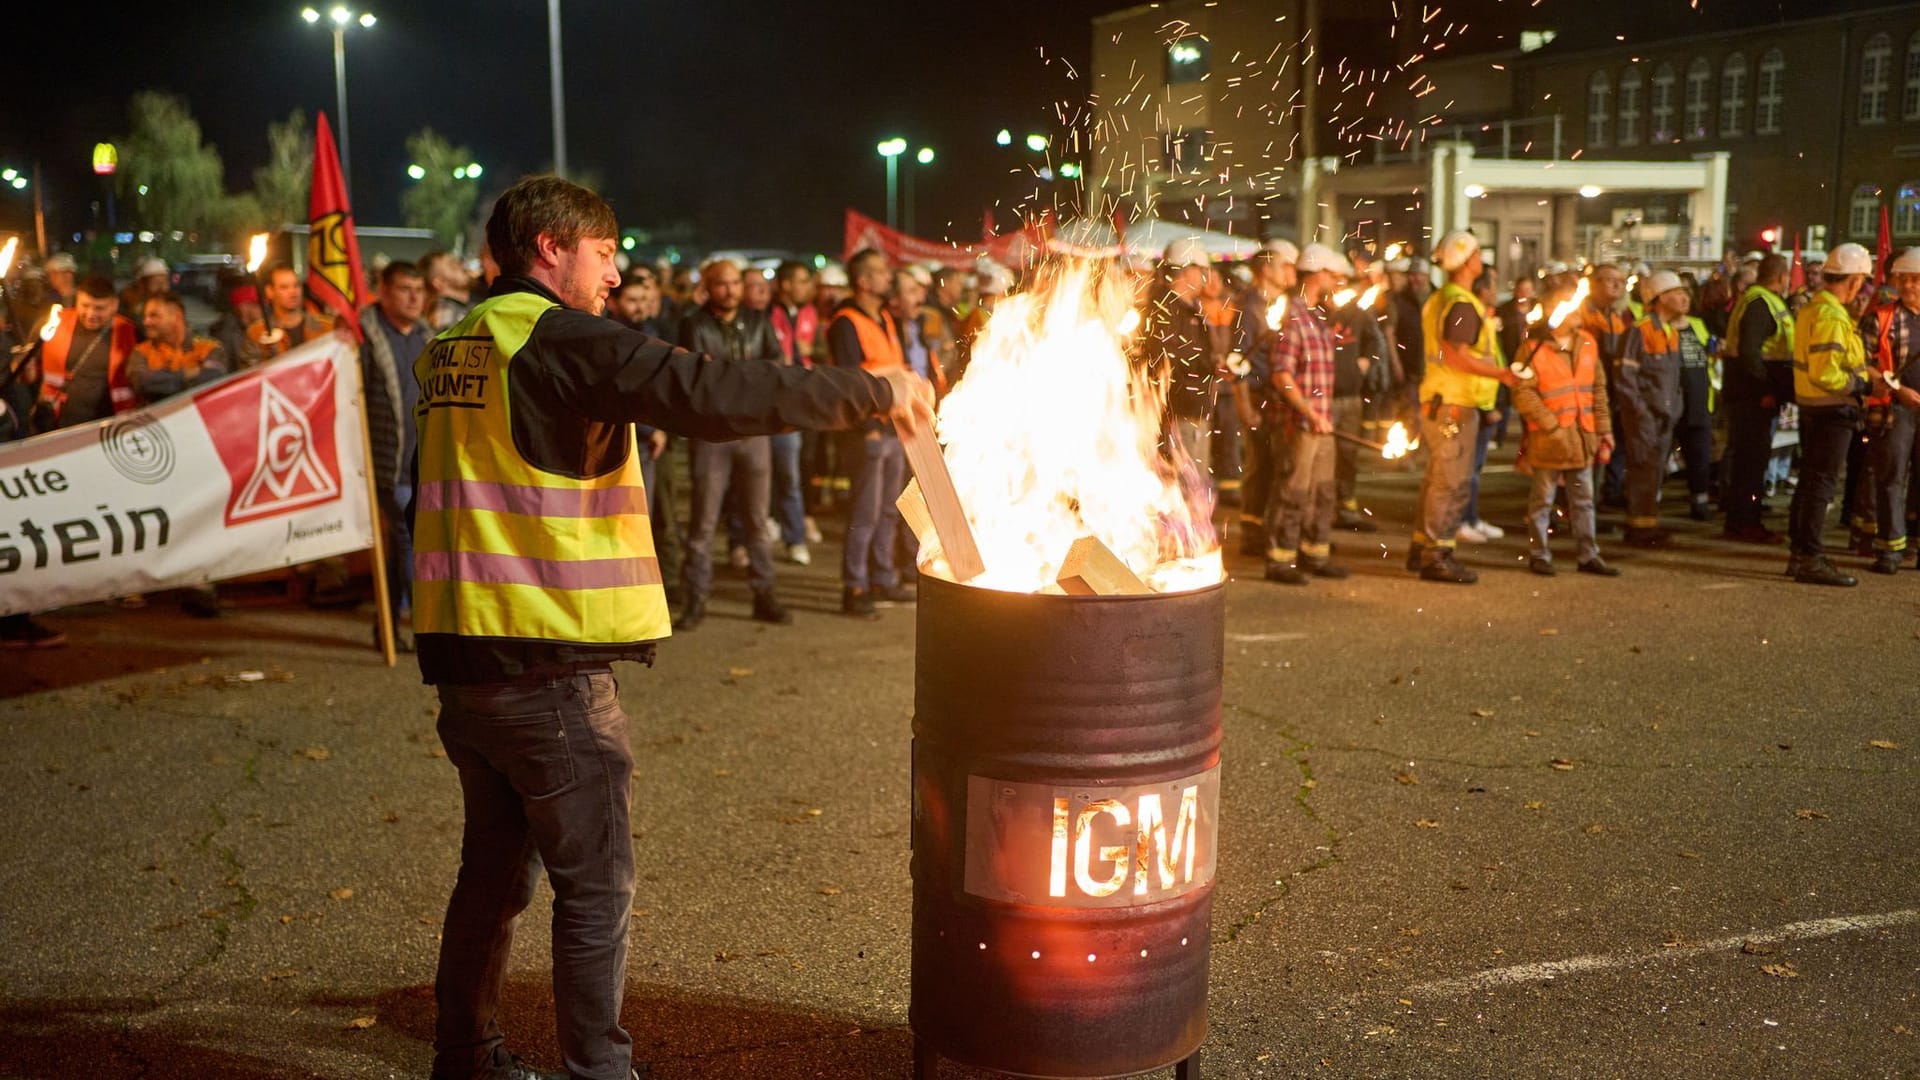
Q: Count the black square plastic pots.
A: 0